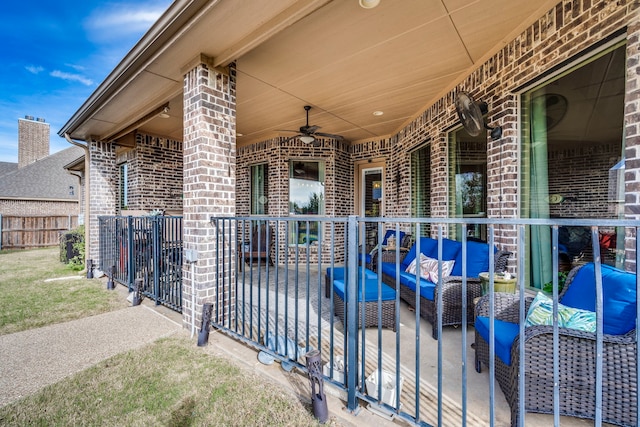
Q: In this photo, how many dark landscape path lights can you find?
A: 5